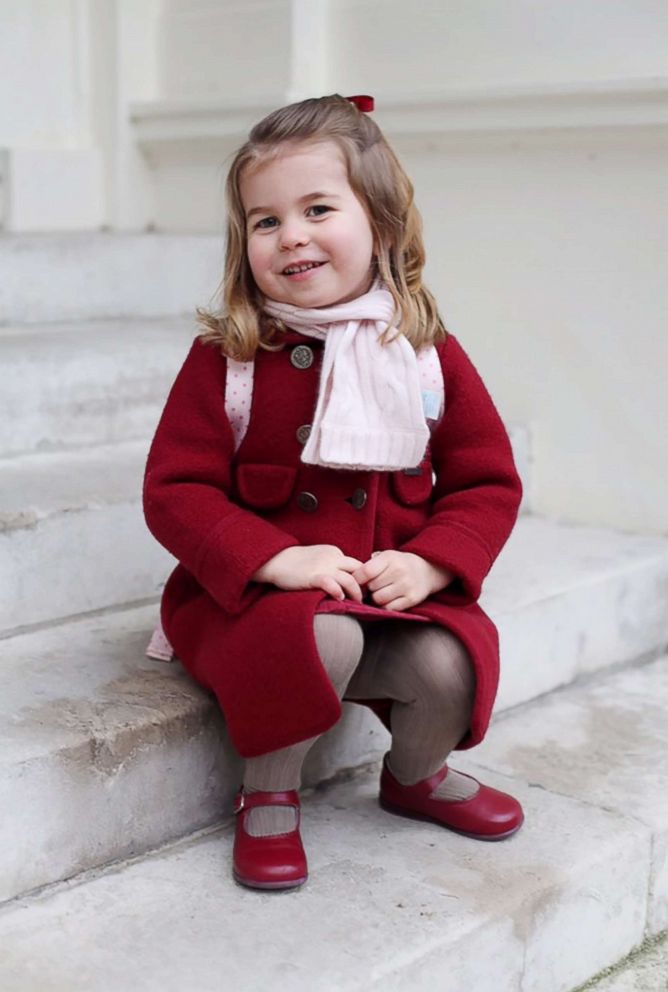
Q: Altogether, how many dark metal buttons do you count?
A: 4